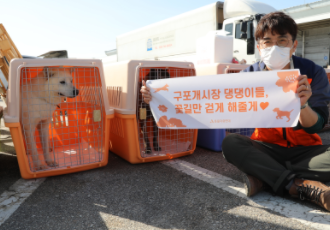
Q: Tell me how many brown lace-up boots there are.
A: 2